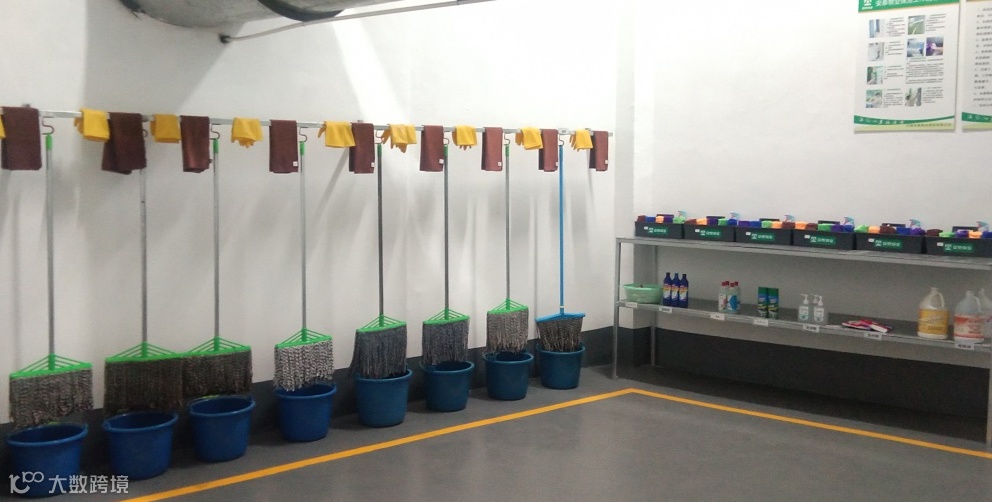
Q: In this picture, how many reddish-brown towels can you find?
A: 9